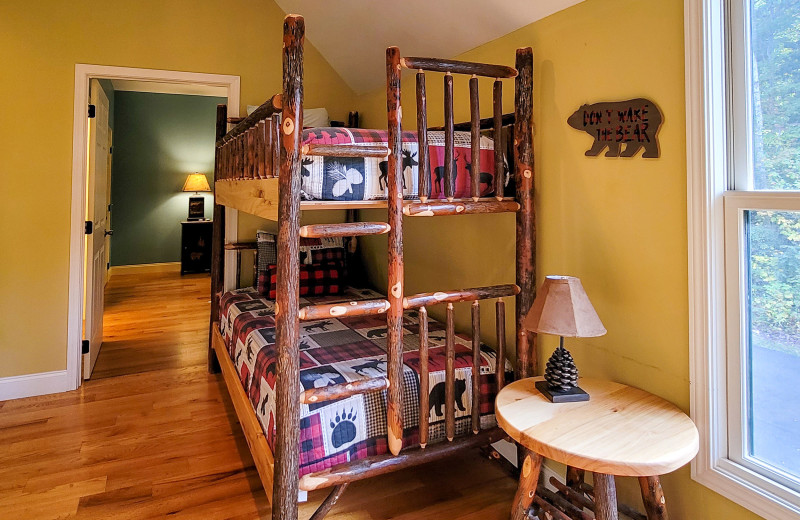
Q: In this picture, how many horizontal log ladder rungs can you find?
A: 4